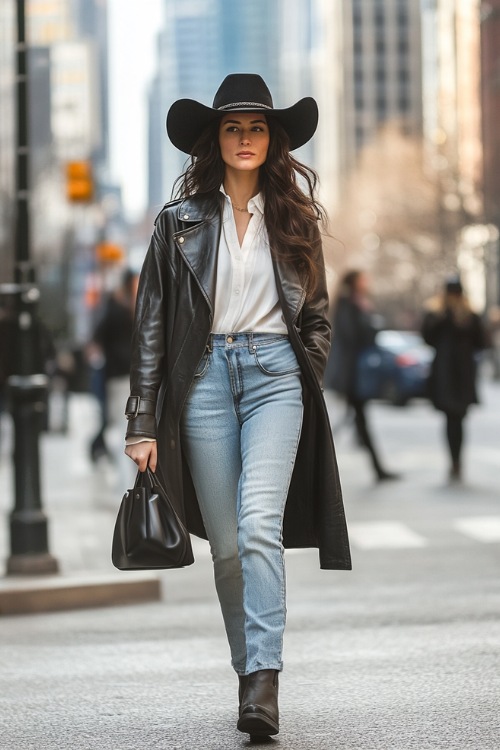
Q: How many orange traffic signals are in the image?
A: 2